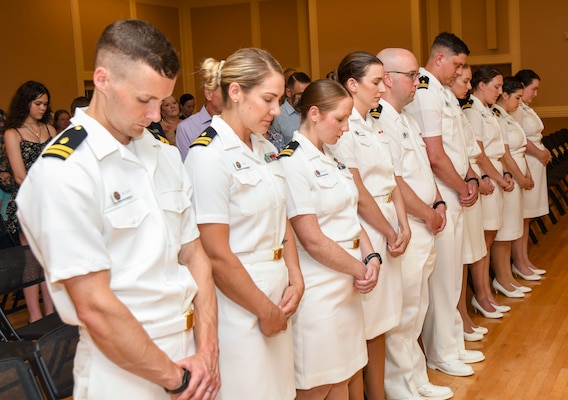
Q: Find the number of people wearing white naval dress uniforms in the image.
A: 10